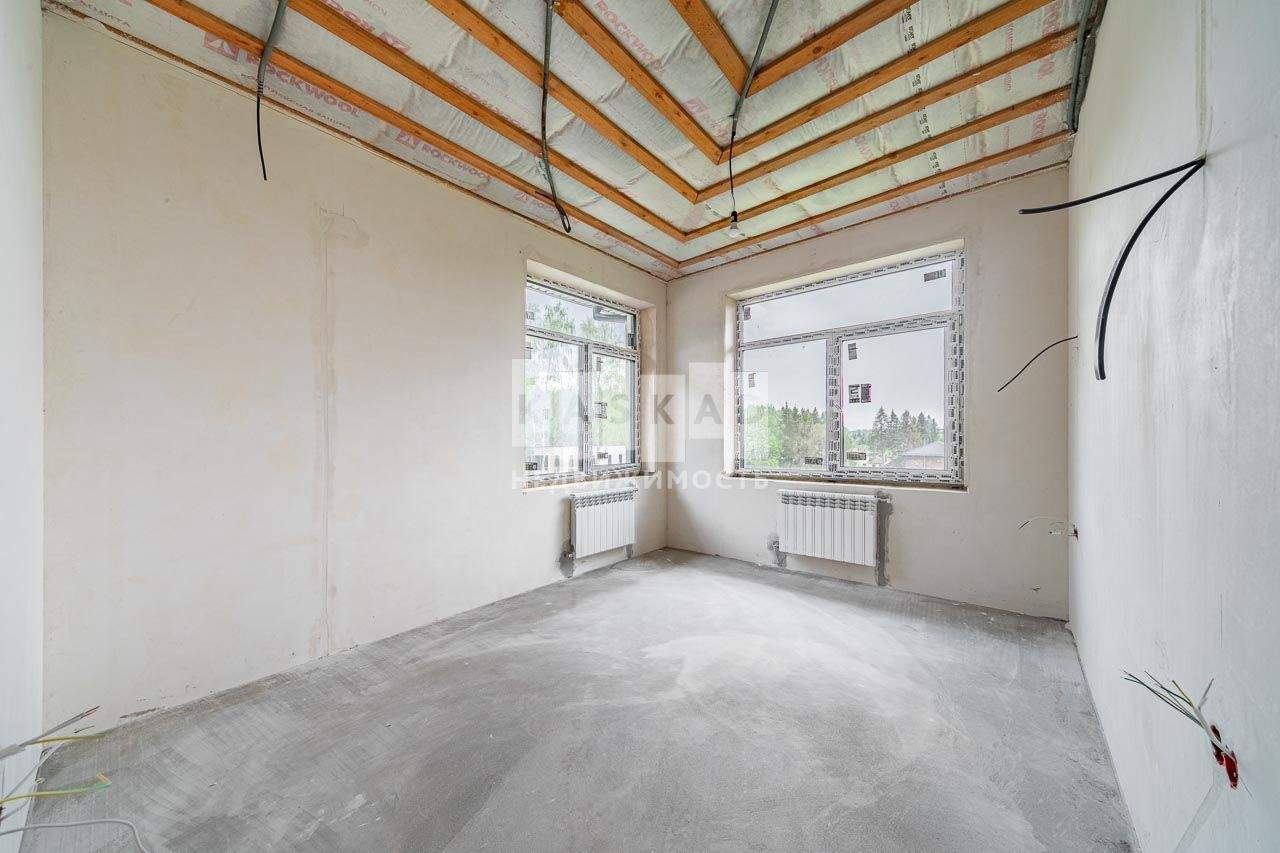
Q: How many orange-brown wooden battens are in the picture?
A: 10